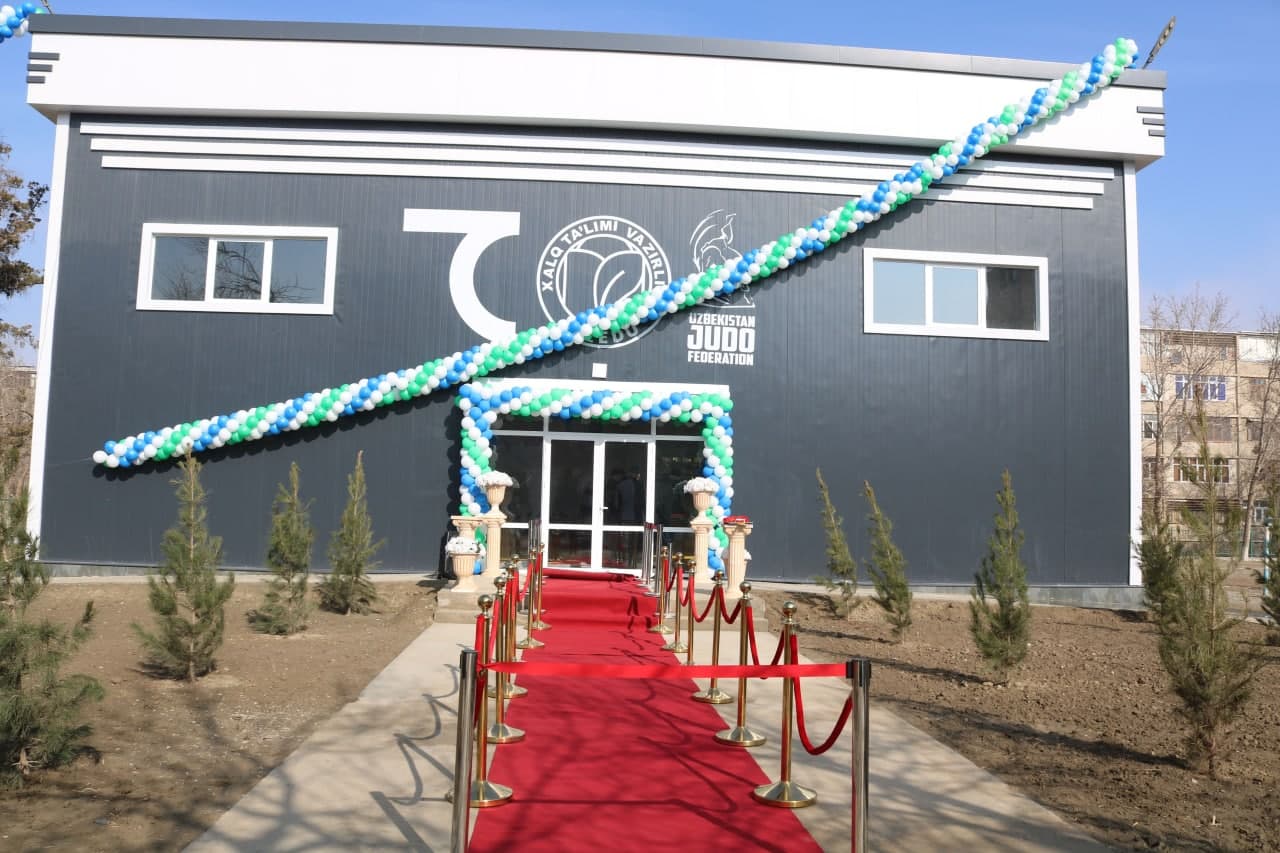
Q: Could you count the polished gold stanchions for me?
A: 12